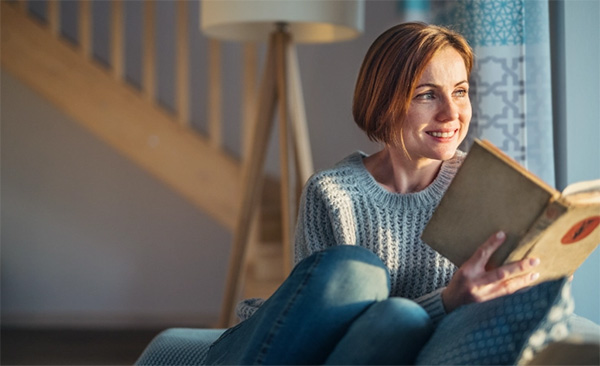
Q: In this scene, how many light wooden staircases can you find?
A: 1